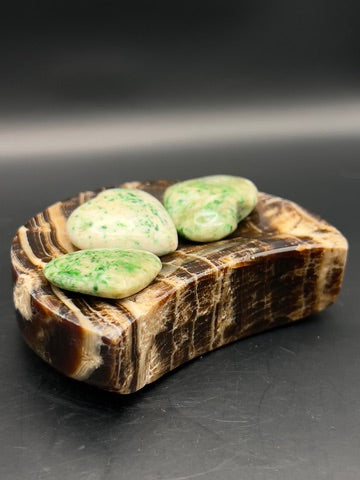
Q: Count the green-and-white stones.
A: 3